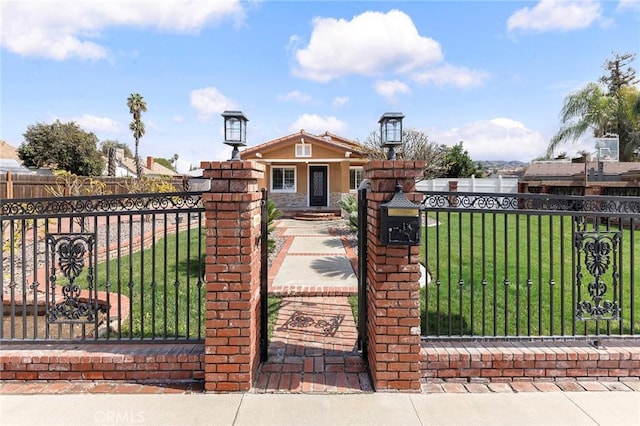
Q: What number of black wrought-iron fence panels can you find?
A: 2